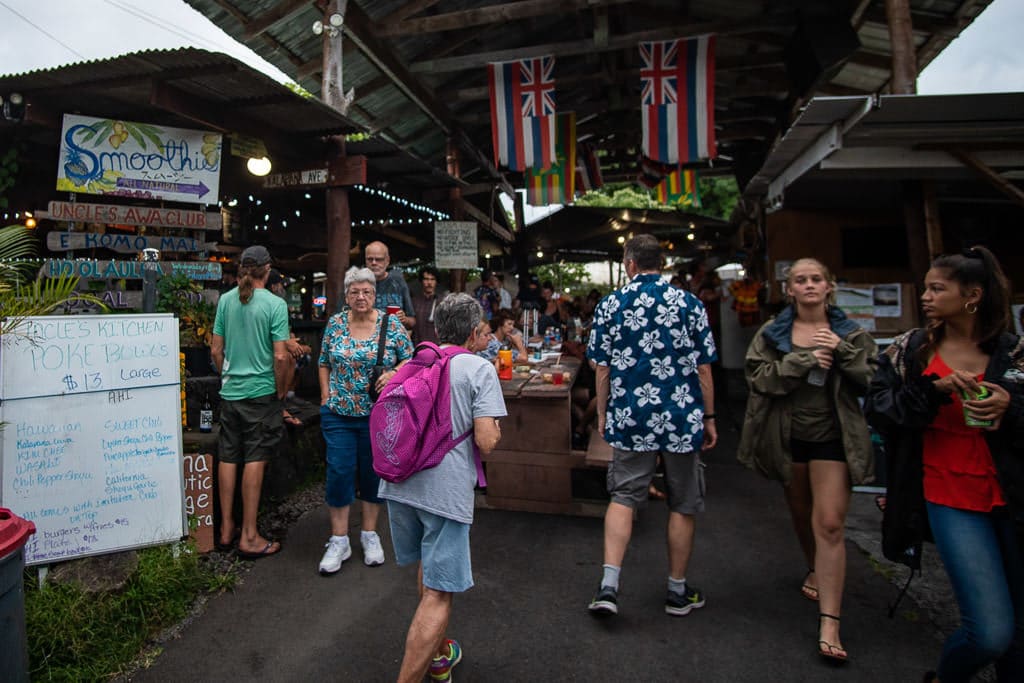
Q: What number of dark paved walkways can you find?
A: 1